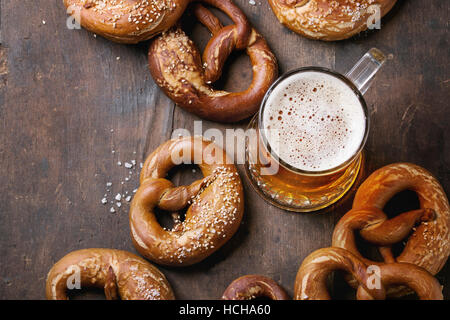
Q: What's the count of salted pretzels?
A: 8